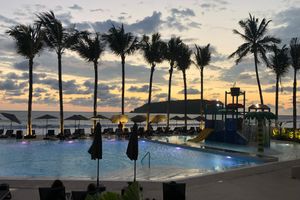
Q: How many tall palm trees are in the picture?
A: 11